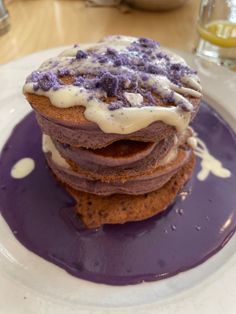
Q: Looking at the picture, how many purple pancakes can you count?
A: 3